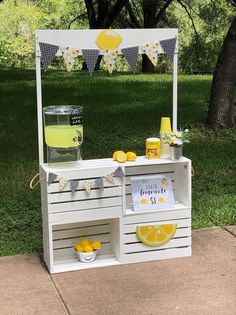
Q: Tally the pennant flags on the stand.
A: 14